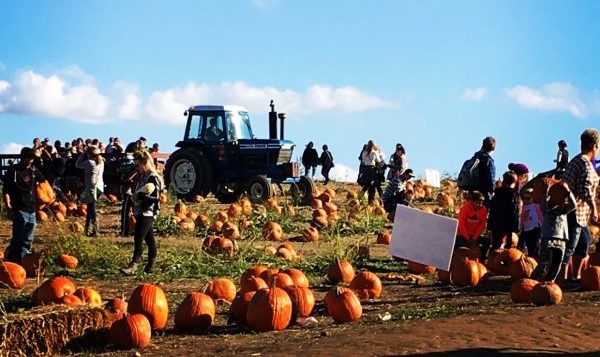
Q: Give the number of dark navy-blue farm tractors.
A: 1